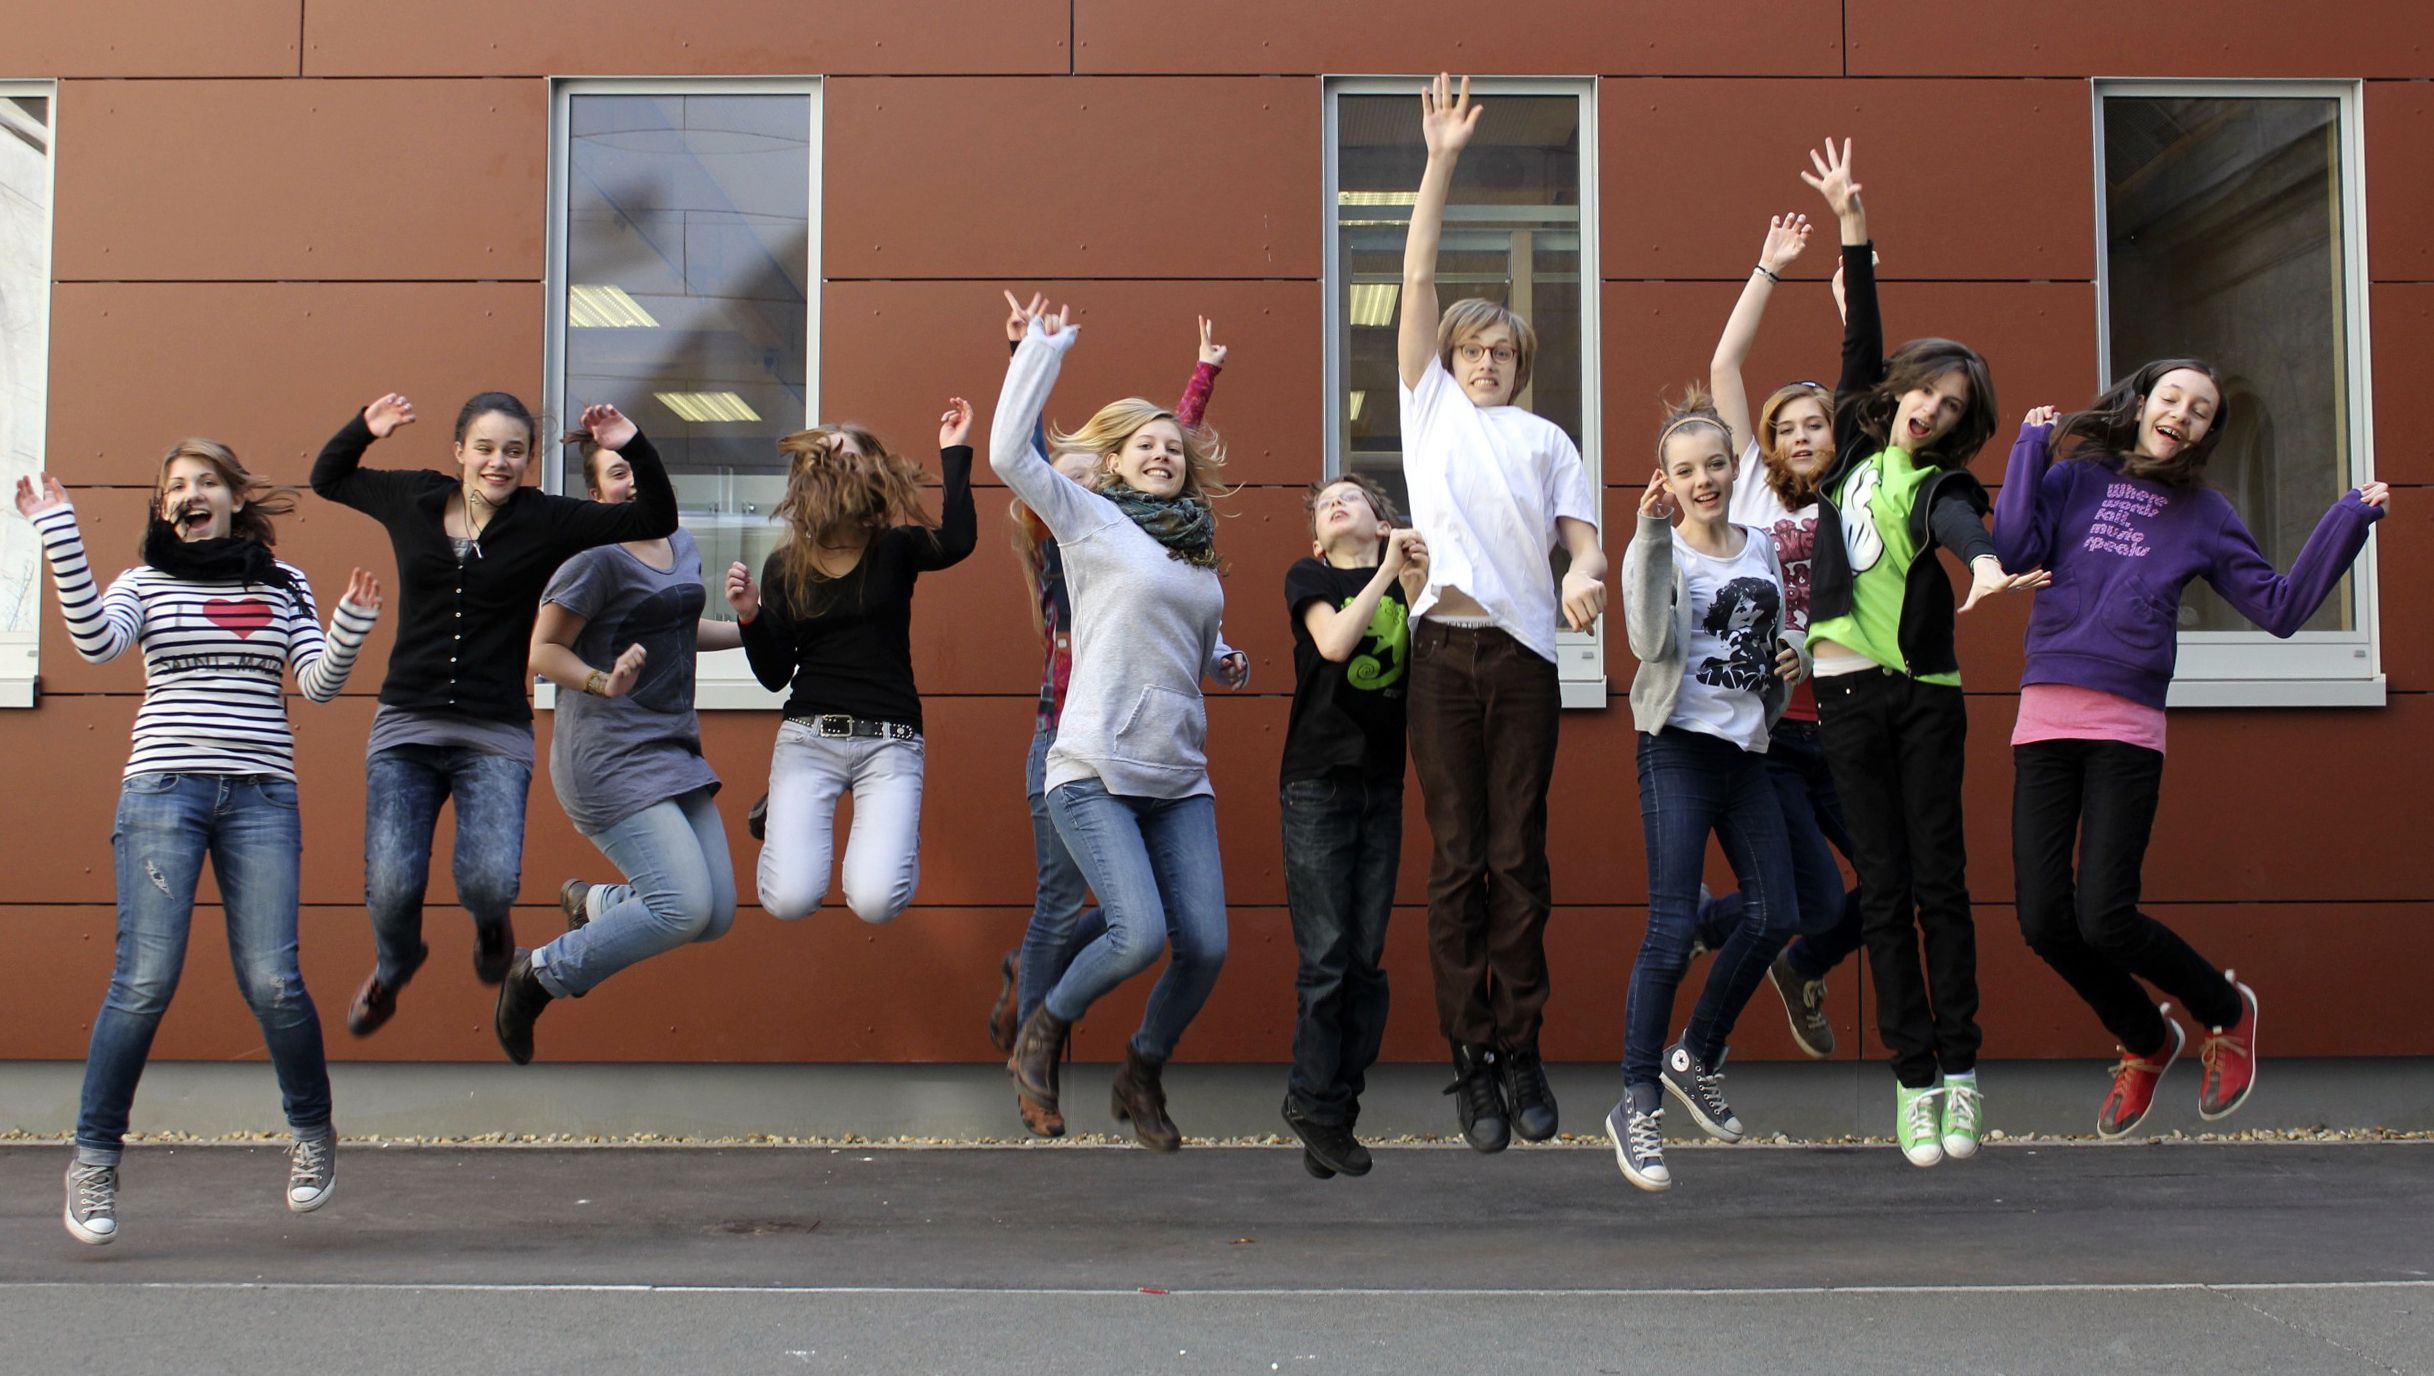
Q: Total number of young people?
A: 12